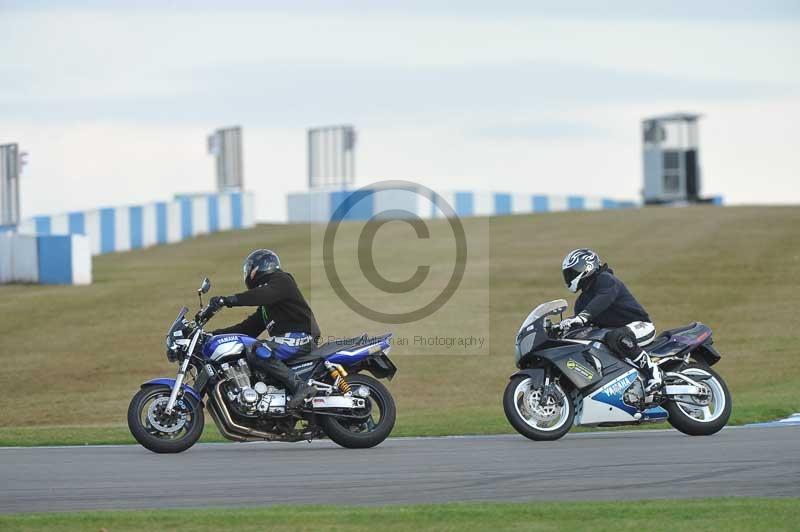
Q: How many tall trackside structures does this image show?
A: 4